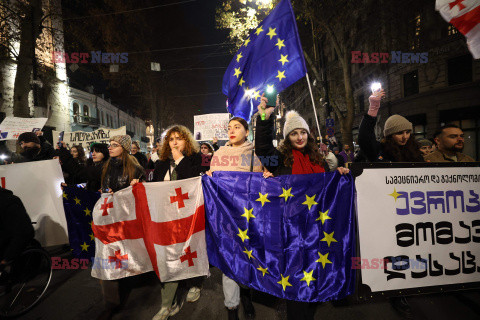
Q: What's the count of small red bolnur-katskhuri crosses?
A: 5